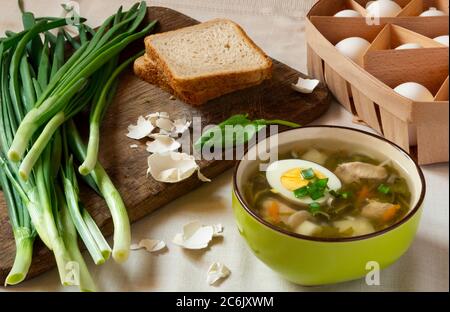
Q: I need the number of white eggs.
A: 7